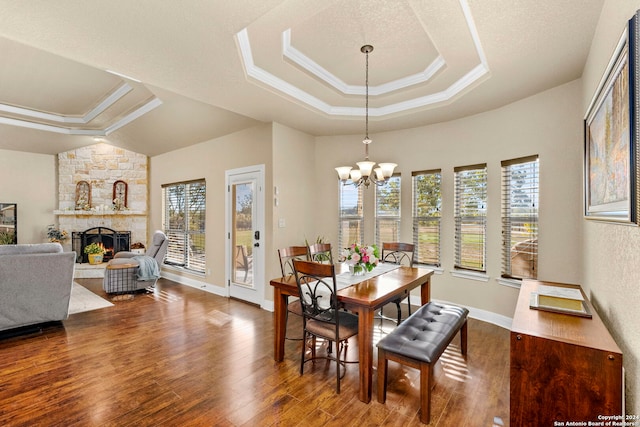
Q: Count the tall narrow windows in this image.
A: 5